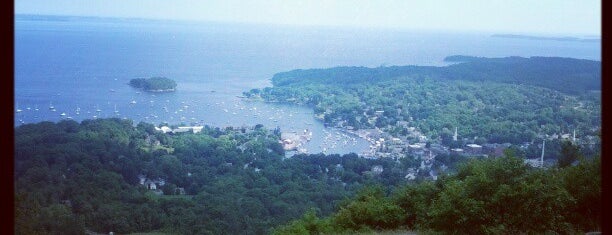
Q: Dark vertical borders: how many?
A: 2